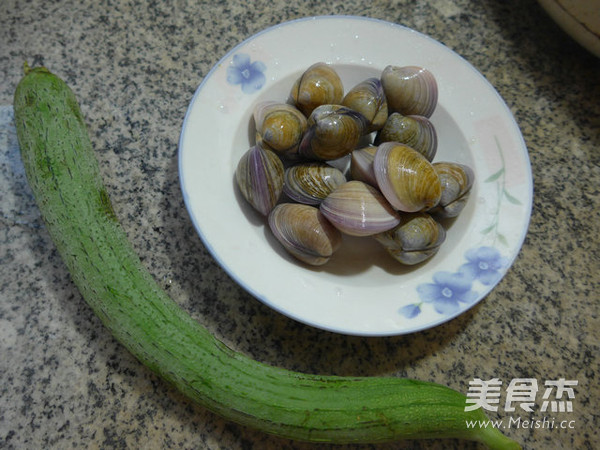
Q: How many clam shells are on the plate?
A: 14